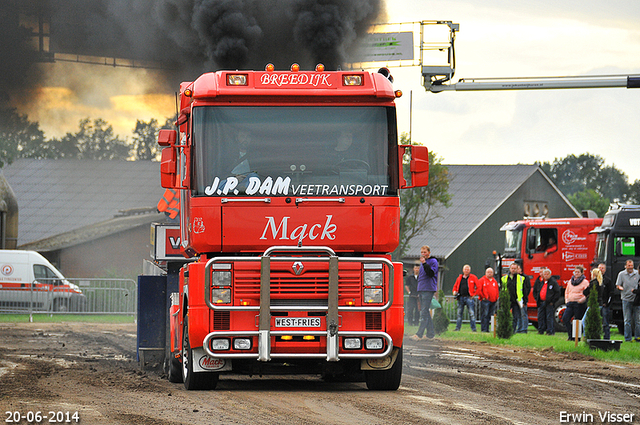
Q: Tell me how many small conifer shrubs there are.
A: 3